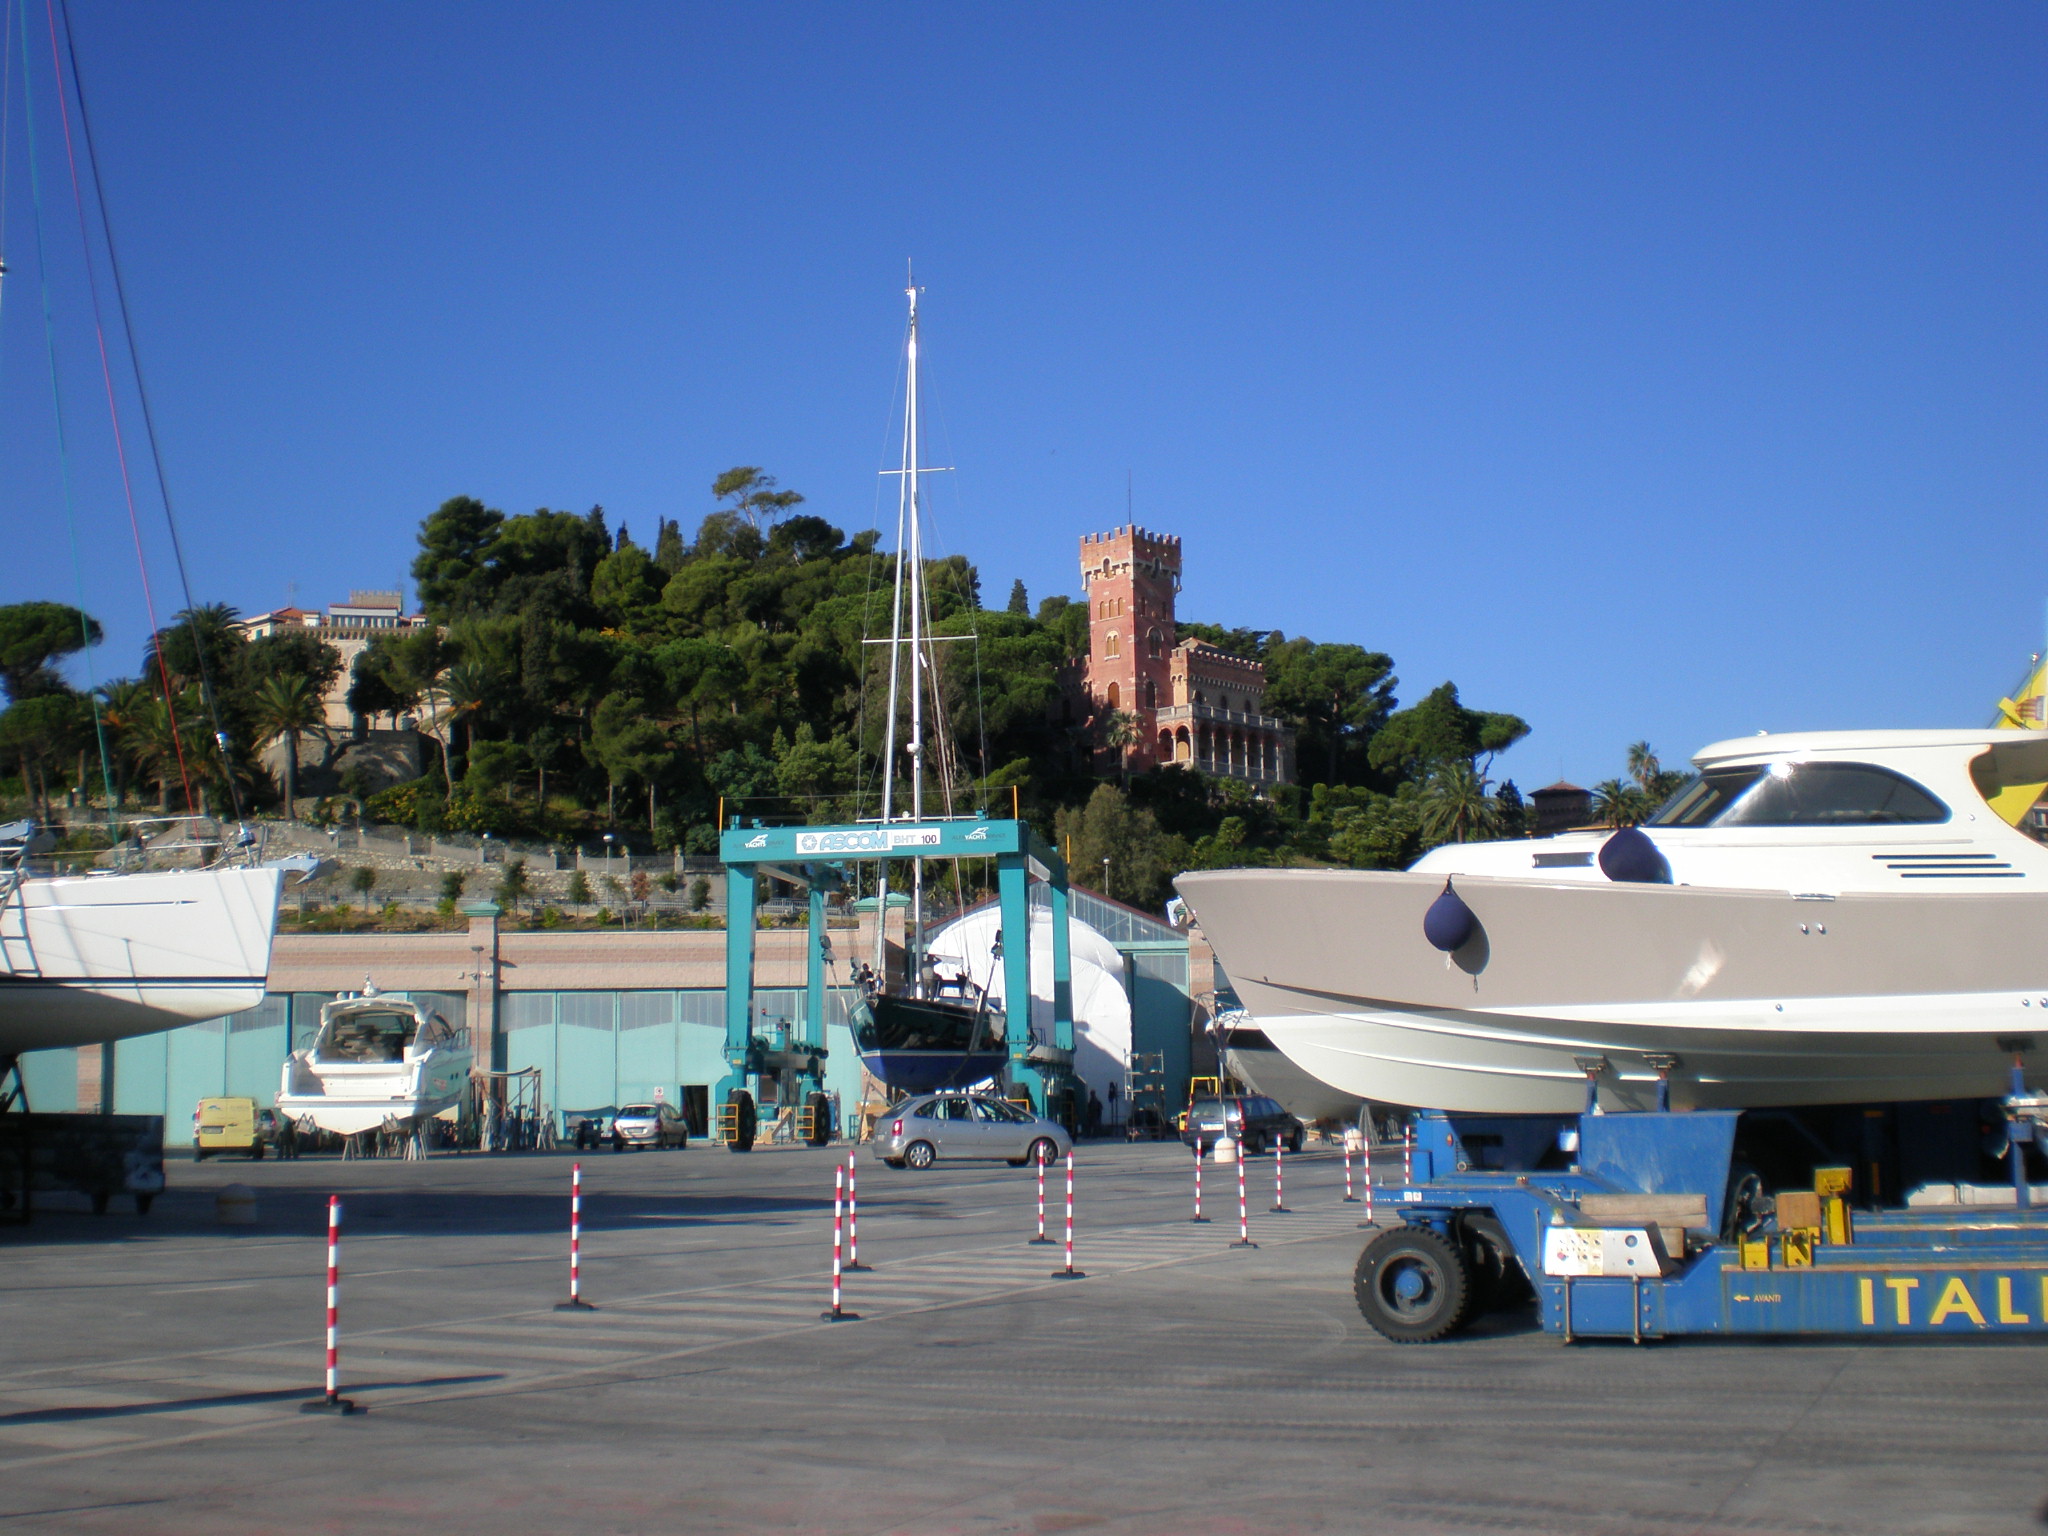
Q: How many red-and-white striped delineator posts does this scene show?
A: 12